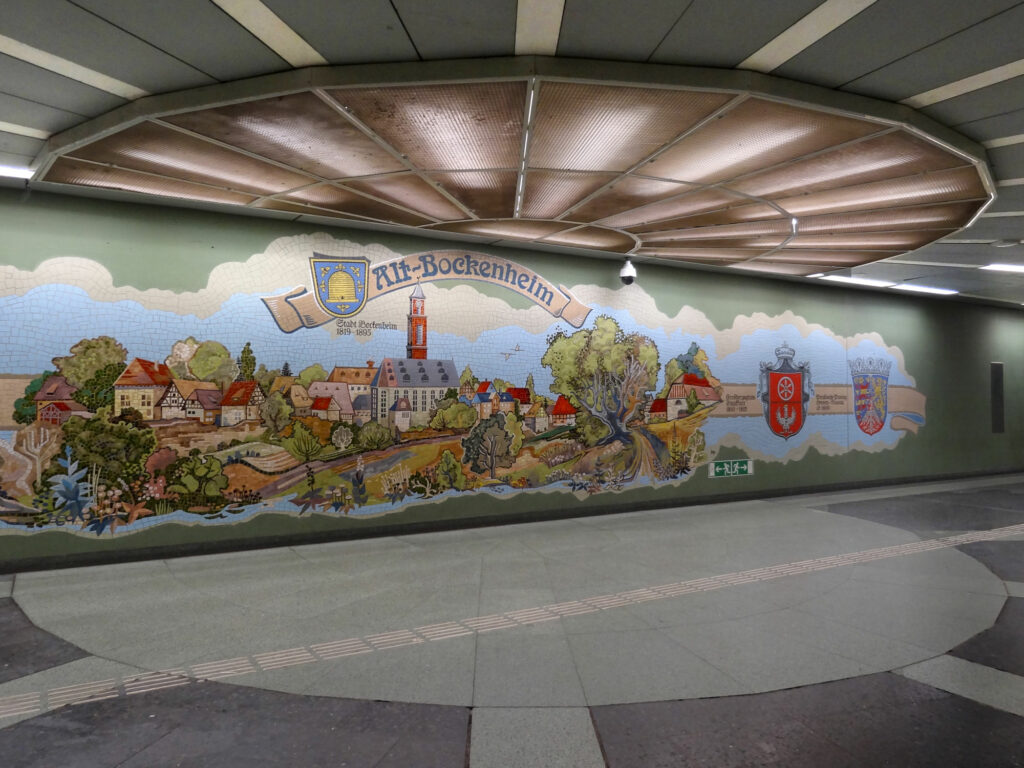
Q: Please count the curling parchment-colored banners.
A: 2